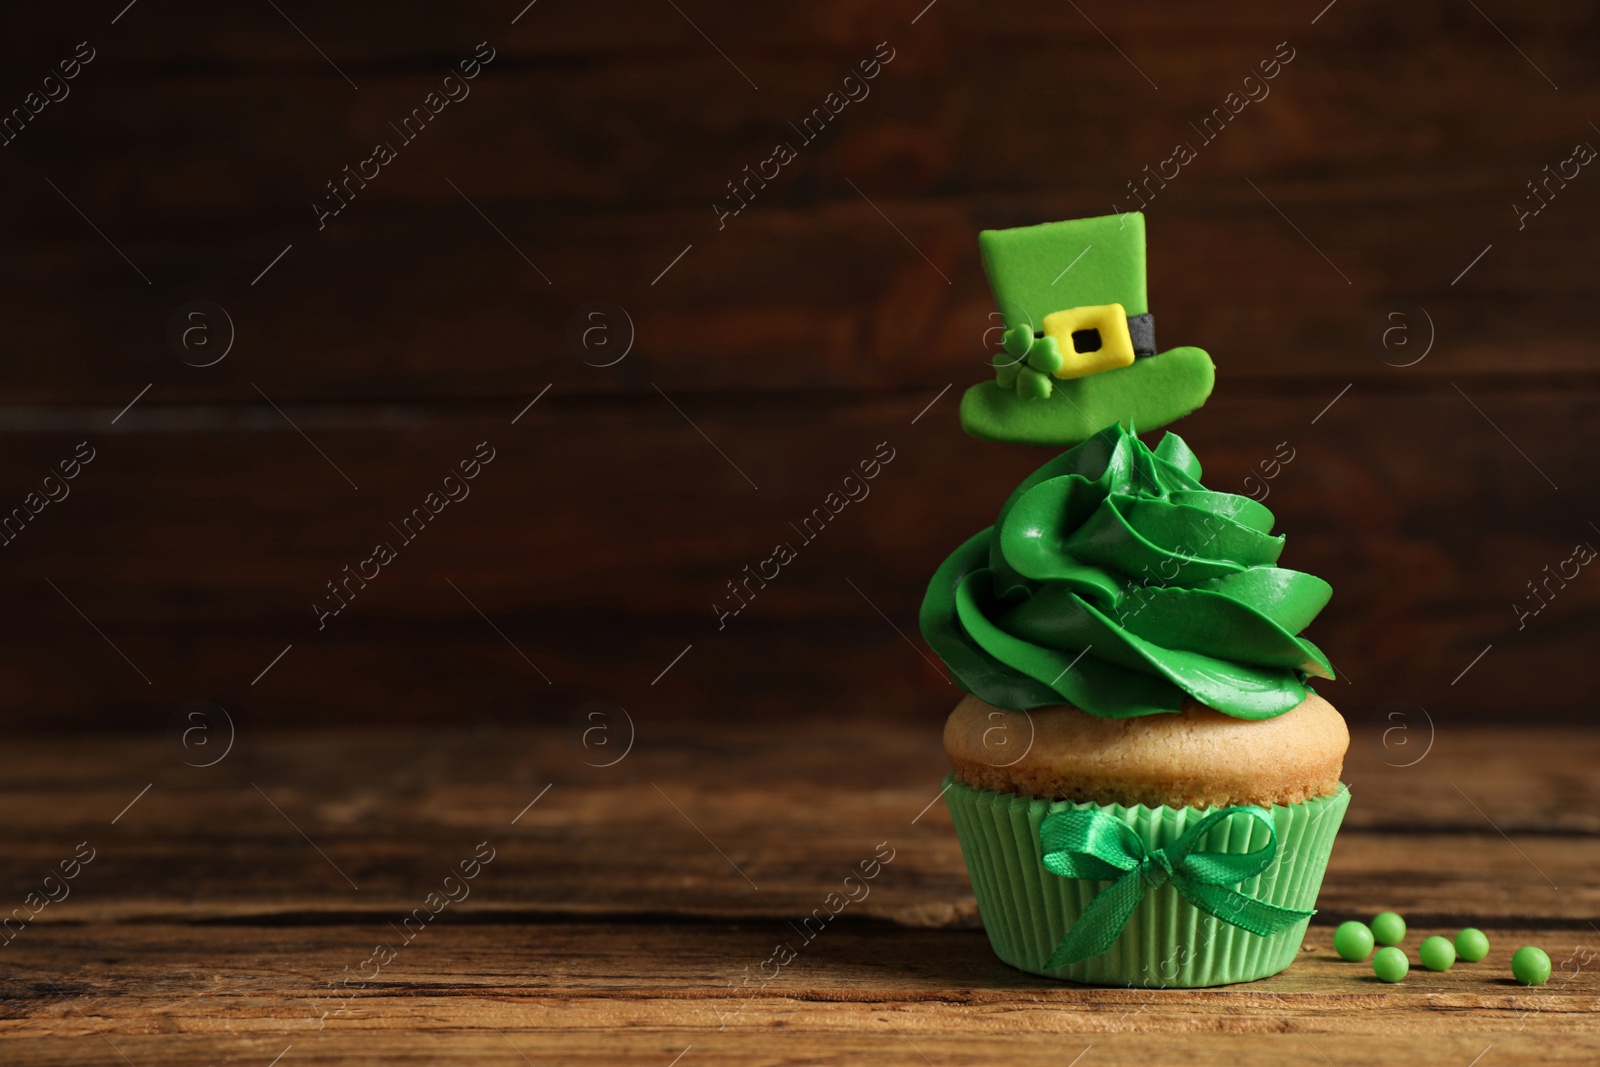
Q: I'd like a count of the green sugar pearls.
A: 6